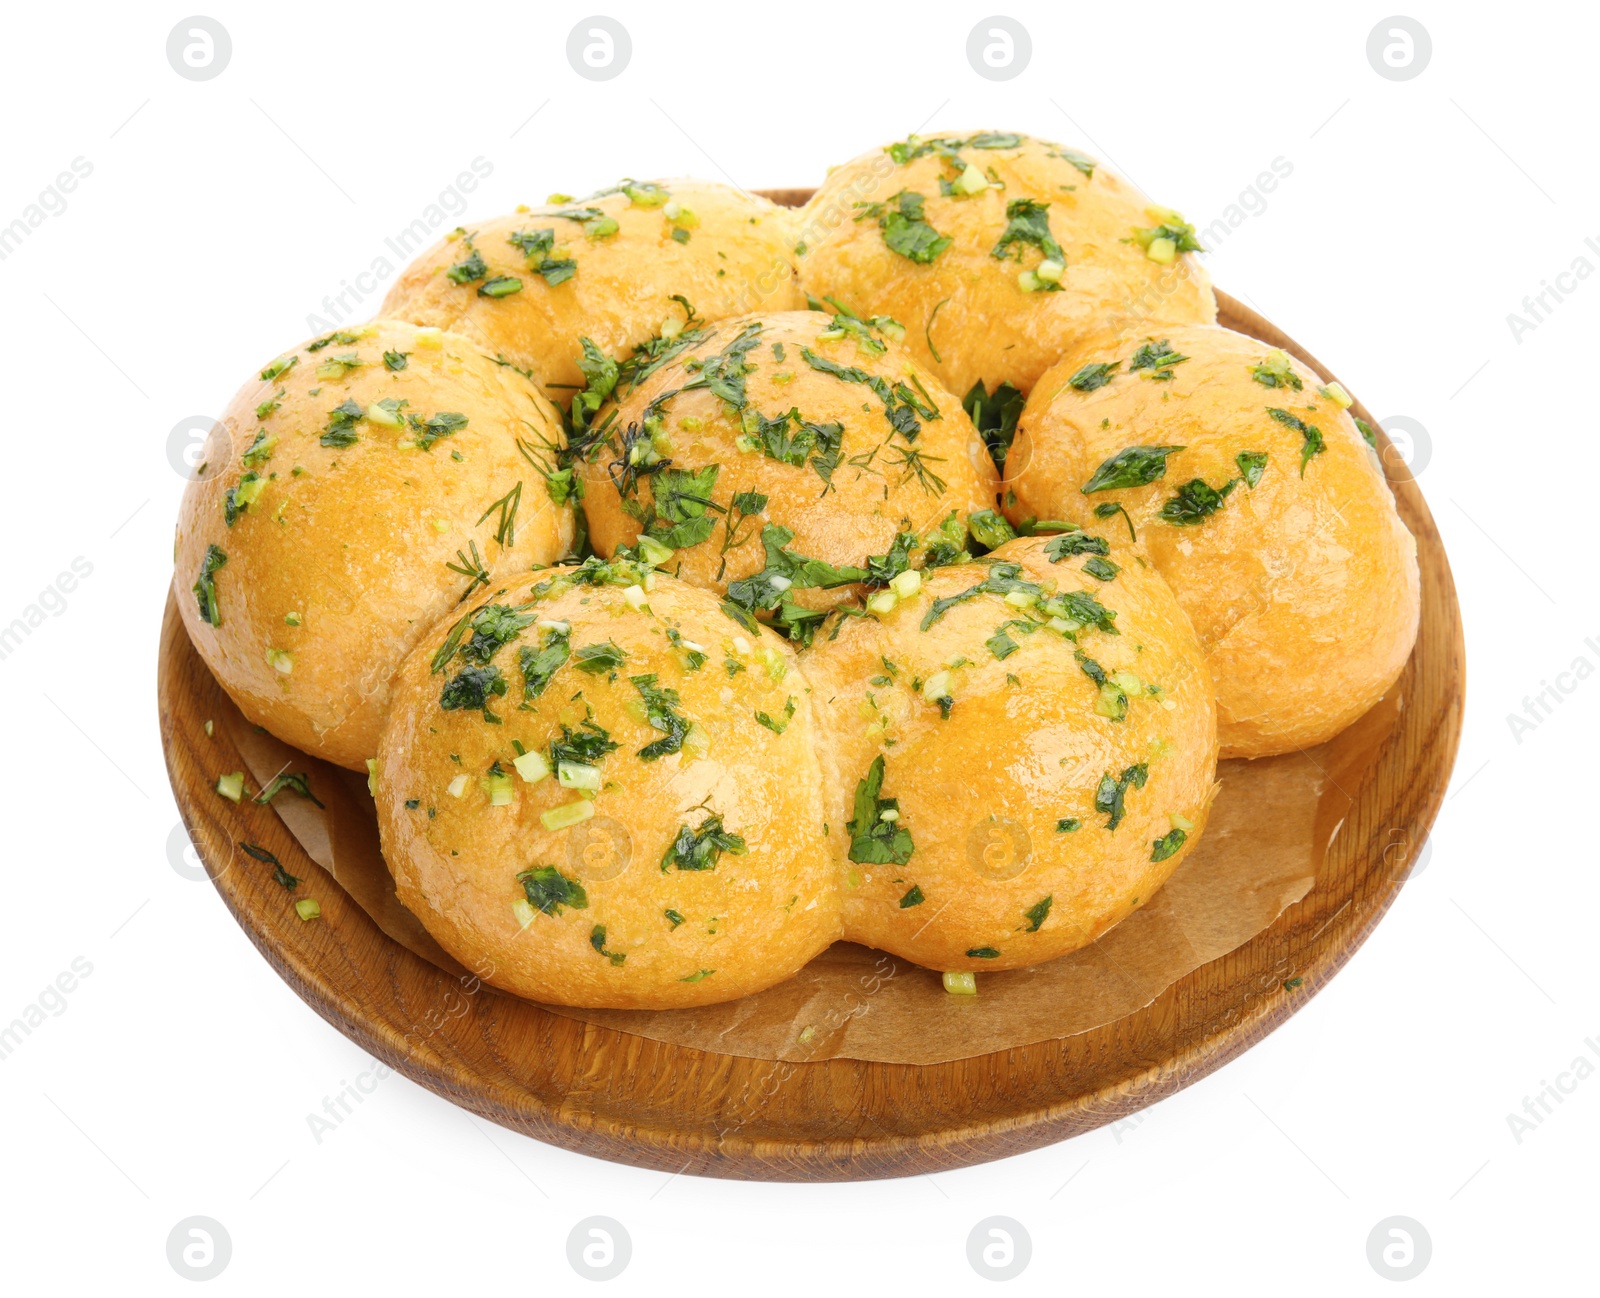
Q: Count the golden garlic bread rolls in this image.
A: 7